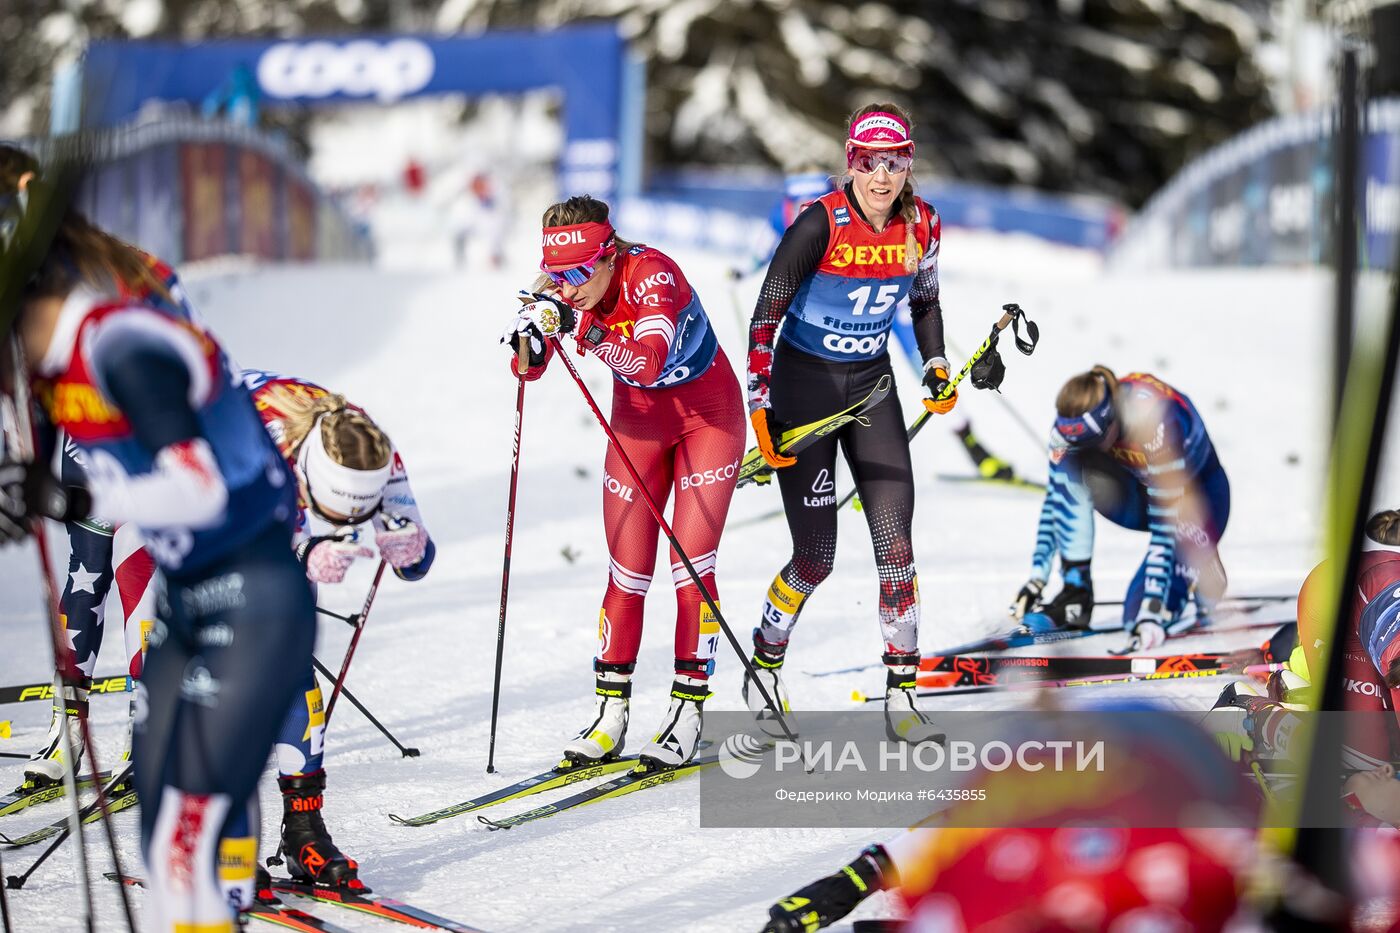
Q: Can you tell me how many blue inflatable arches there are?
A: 1